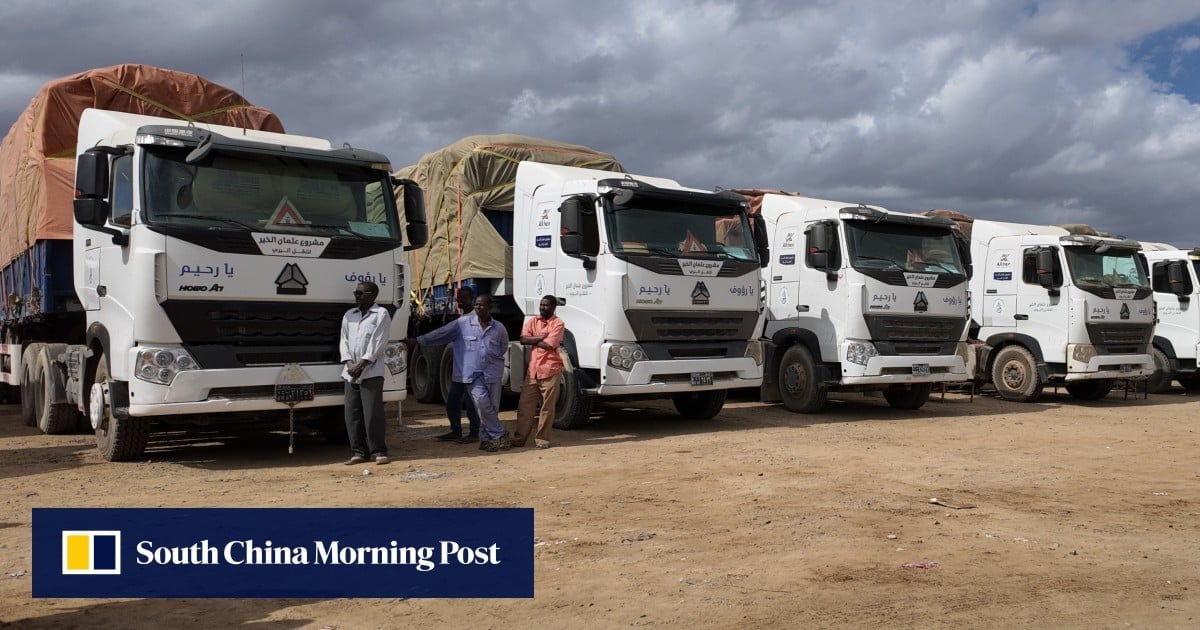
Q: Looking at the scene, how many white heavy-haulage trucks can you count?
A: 5